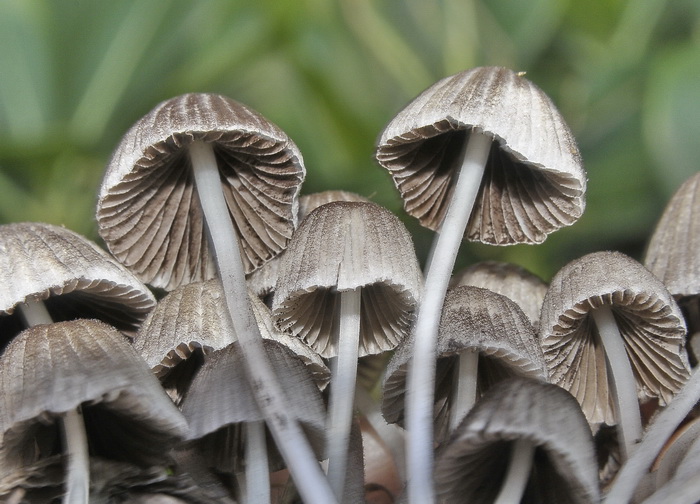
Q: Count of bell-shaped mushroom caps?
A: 13